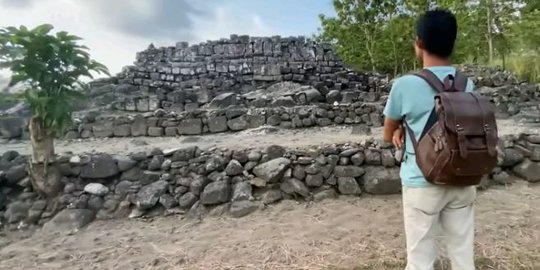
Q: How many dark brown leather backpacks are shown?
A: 1